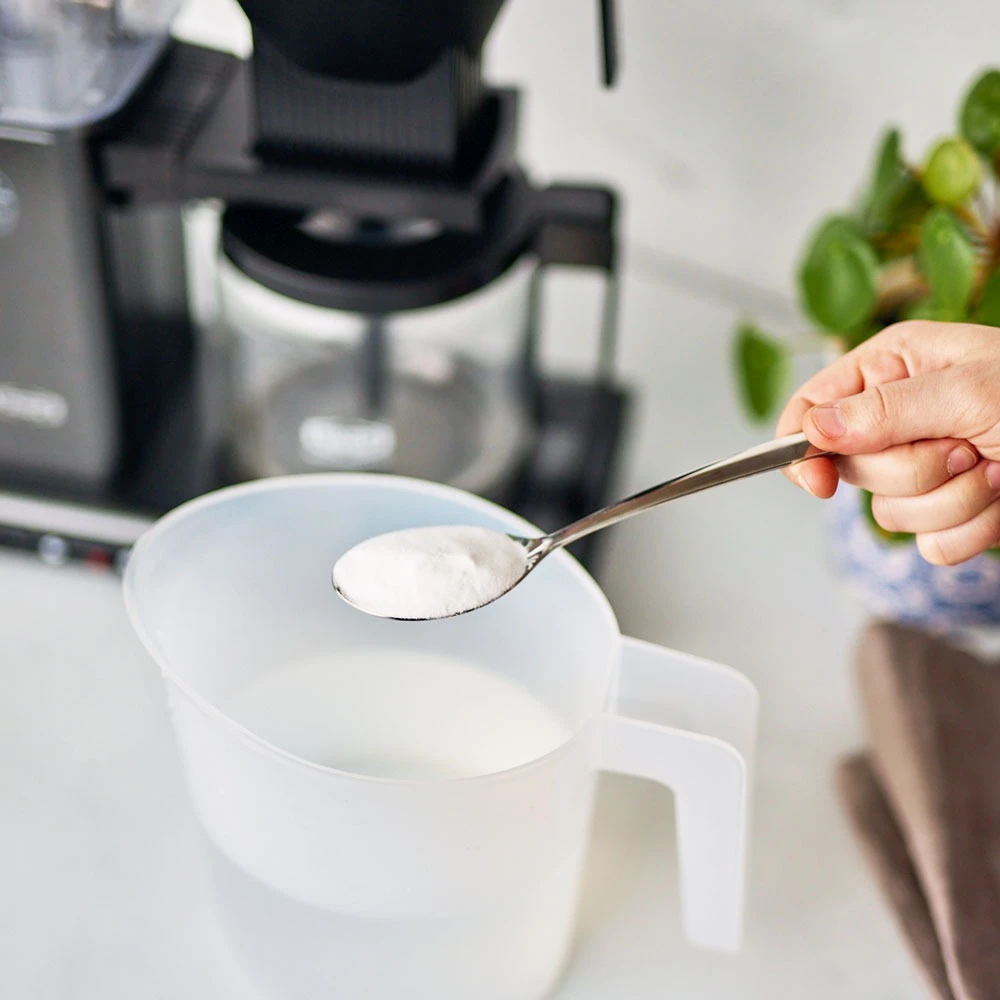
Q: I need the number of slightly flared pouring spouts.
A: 1